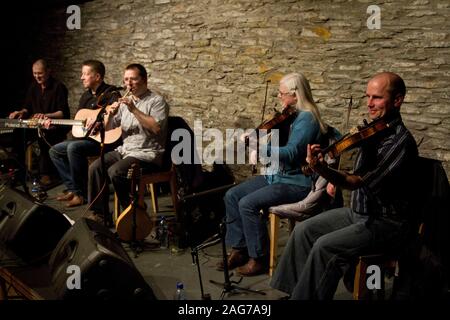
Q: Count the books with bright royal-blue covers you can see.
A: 0